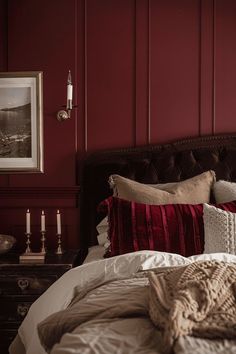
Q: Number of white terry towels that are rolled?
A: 0